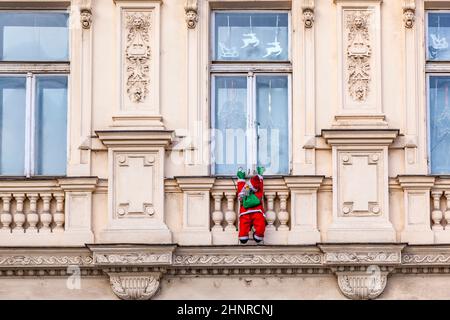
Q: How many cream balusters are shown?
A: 11